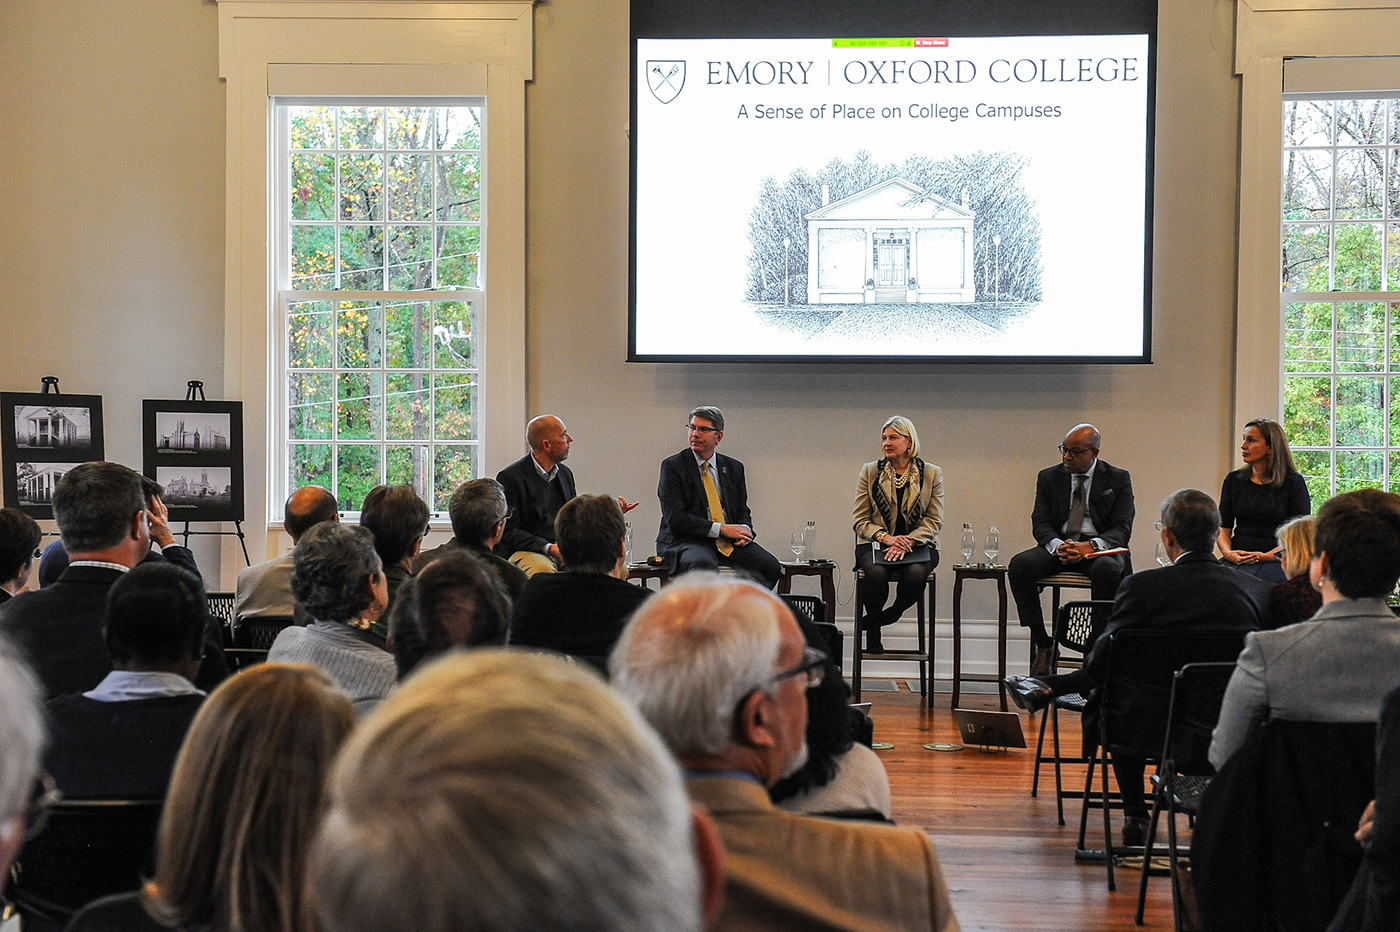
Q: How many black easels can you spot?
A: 2